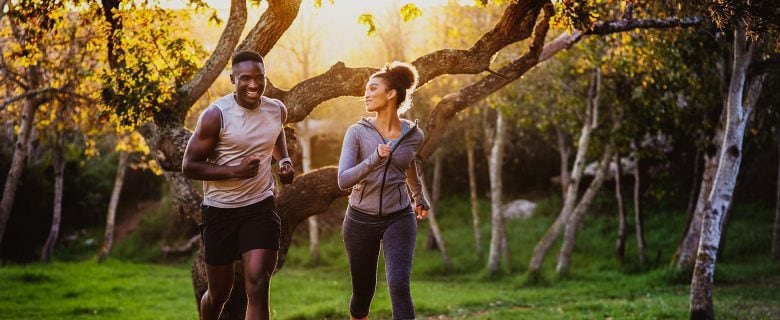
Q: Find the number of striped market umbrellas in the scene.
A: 0